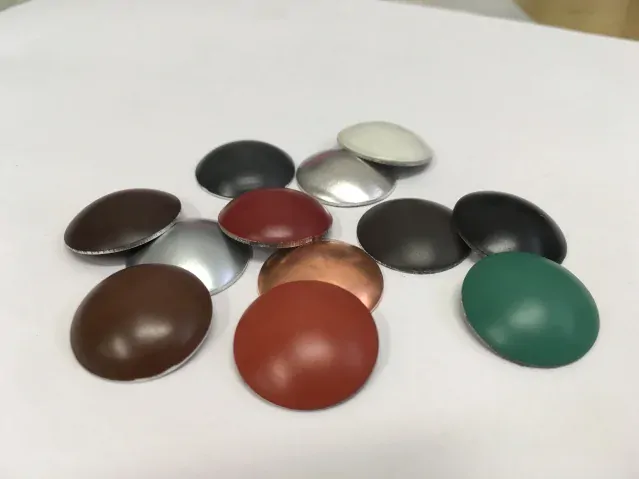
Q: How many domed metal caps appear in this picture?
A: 12